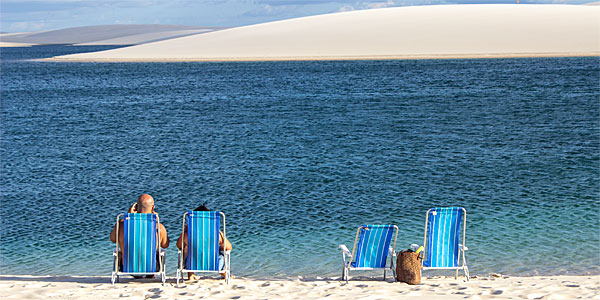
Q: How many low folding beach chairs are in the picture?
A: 4